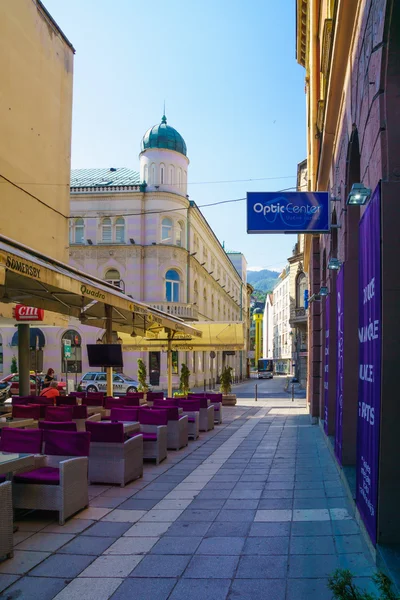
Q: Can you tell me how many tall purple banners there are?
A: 3